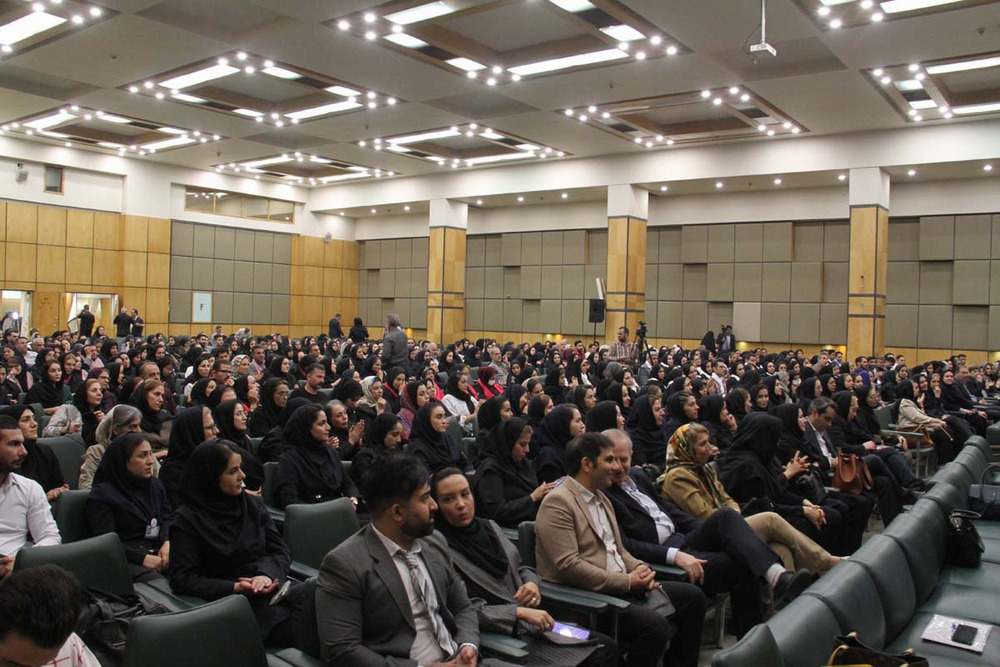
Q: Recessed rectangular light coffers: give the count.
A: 9